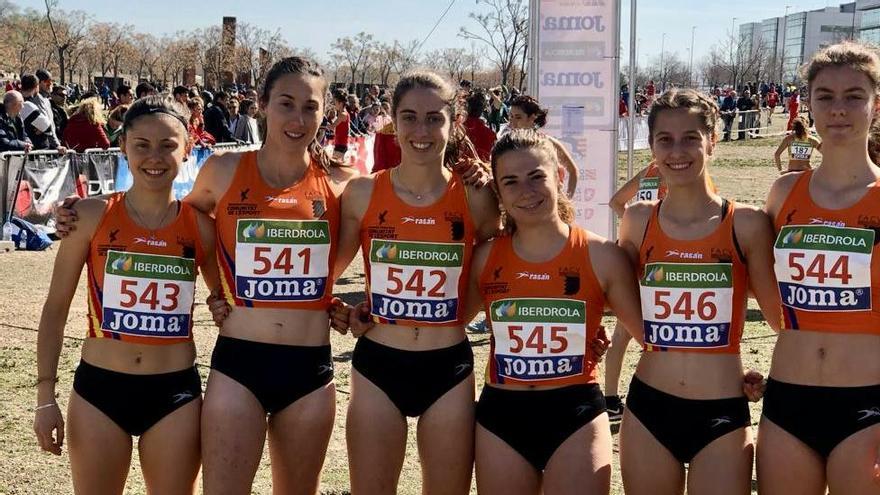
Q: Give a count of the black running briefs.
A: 6